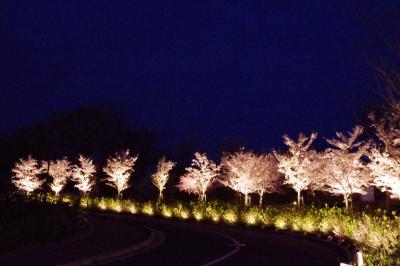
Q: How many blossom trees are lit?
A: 11